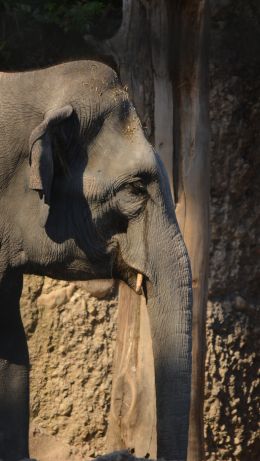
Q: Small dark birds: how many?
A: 0